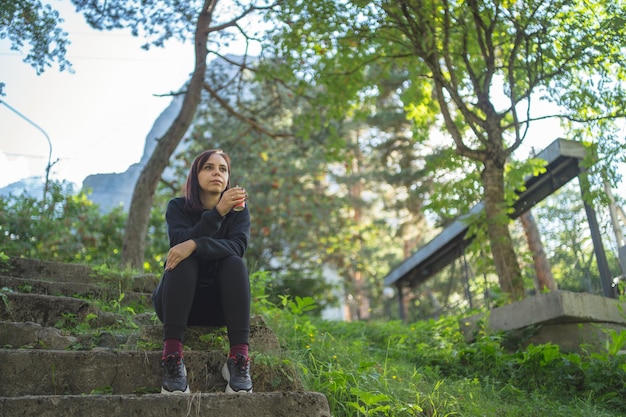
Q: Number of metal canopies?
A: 1